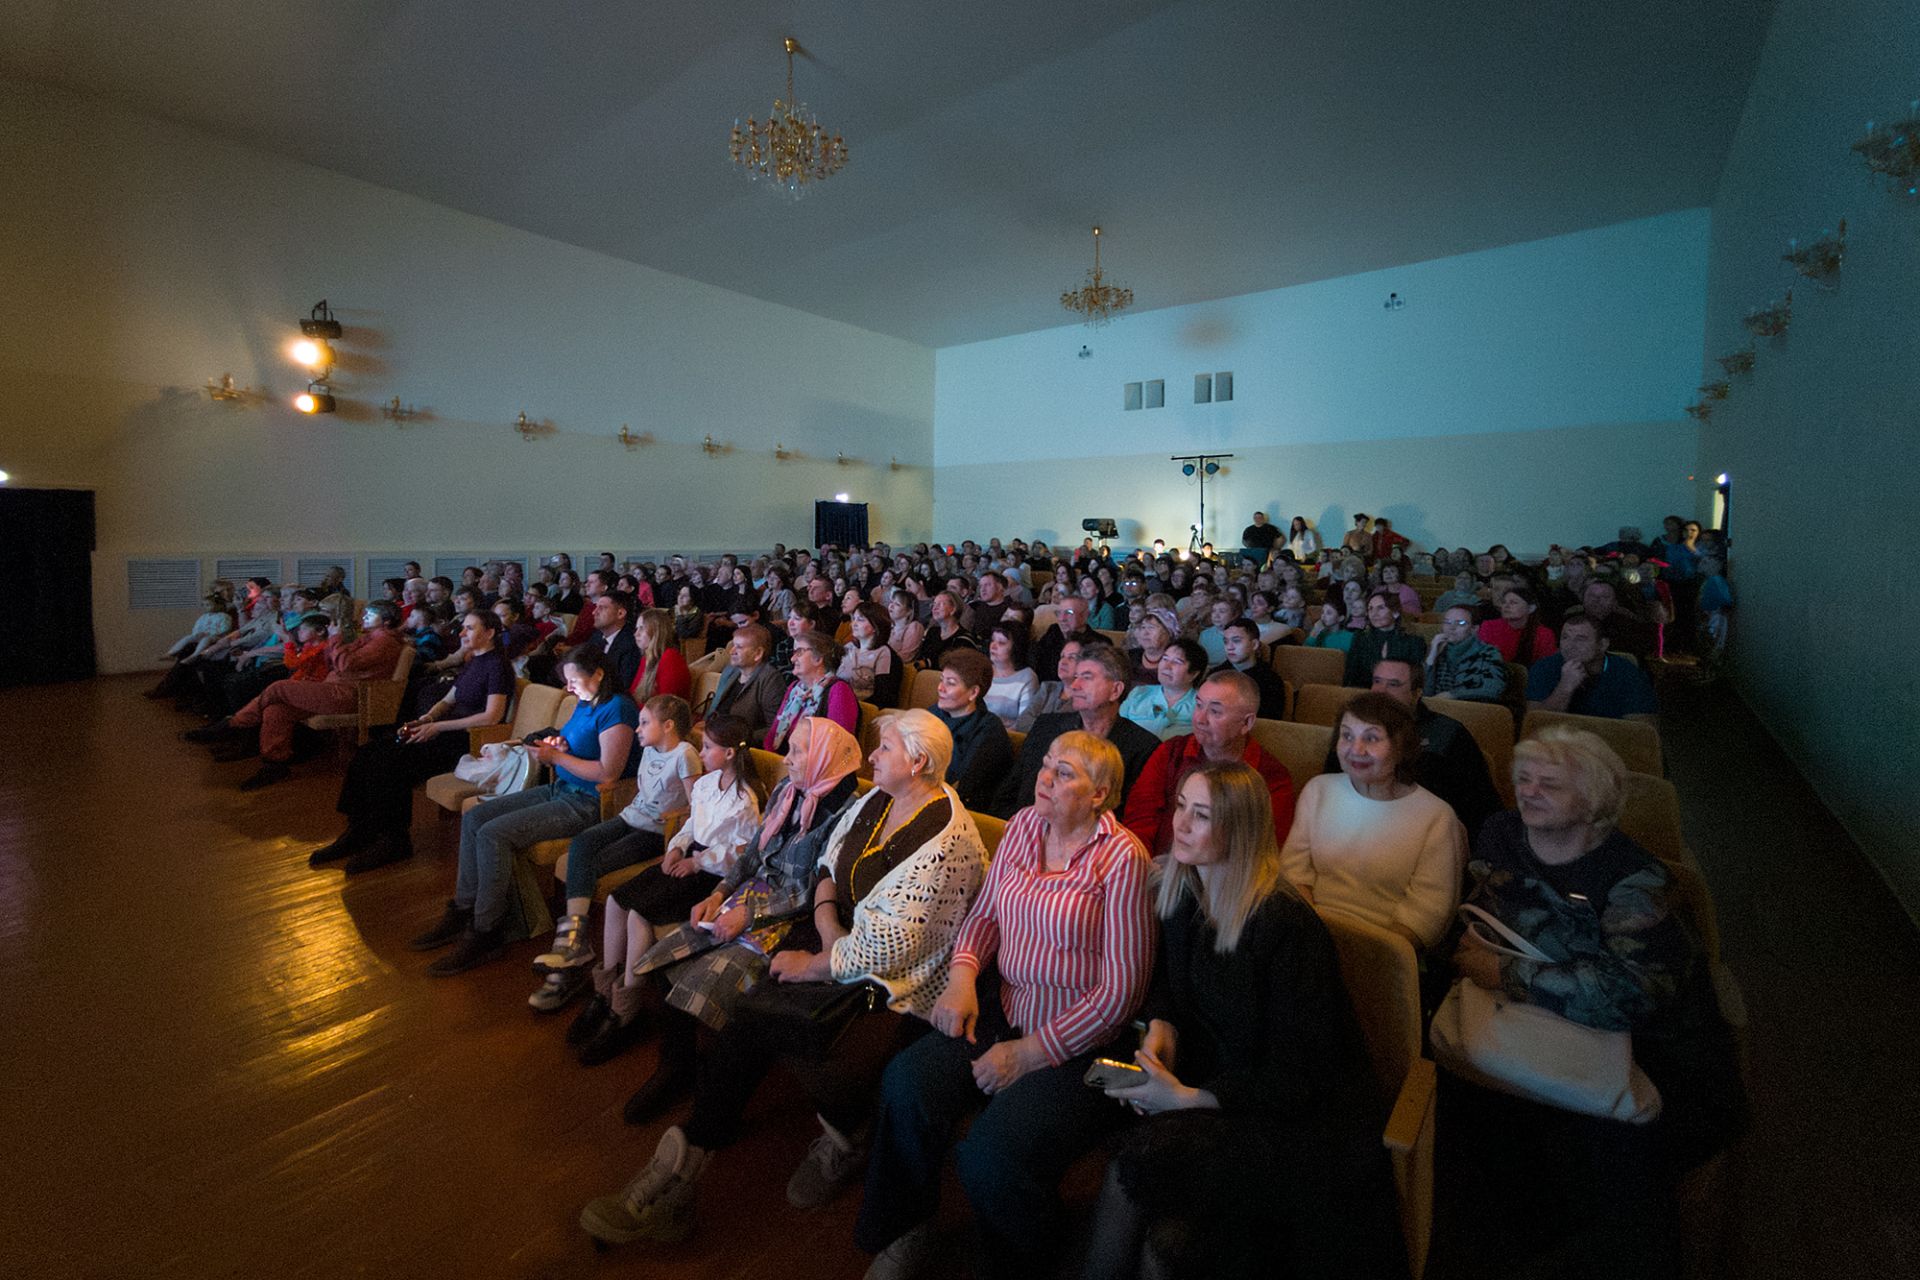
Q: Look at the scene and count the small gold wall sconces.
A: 14